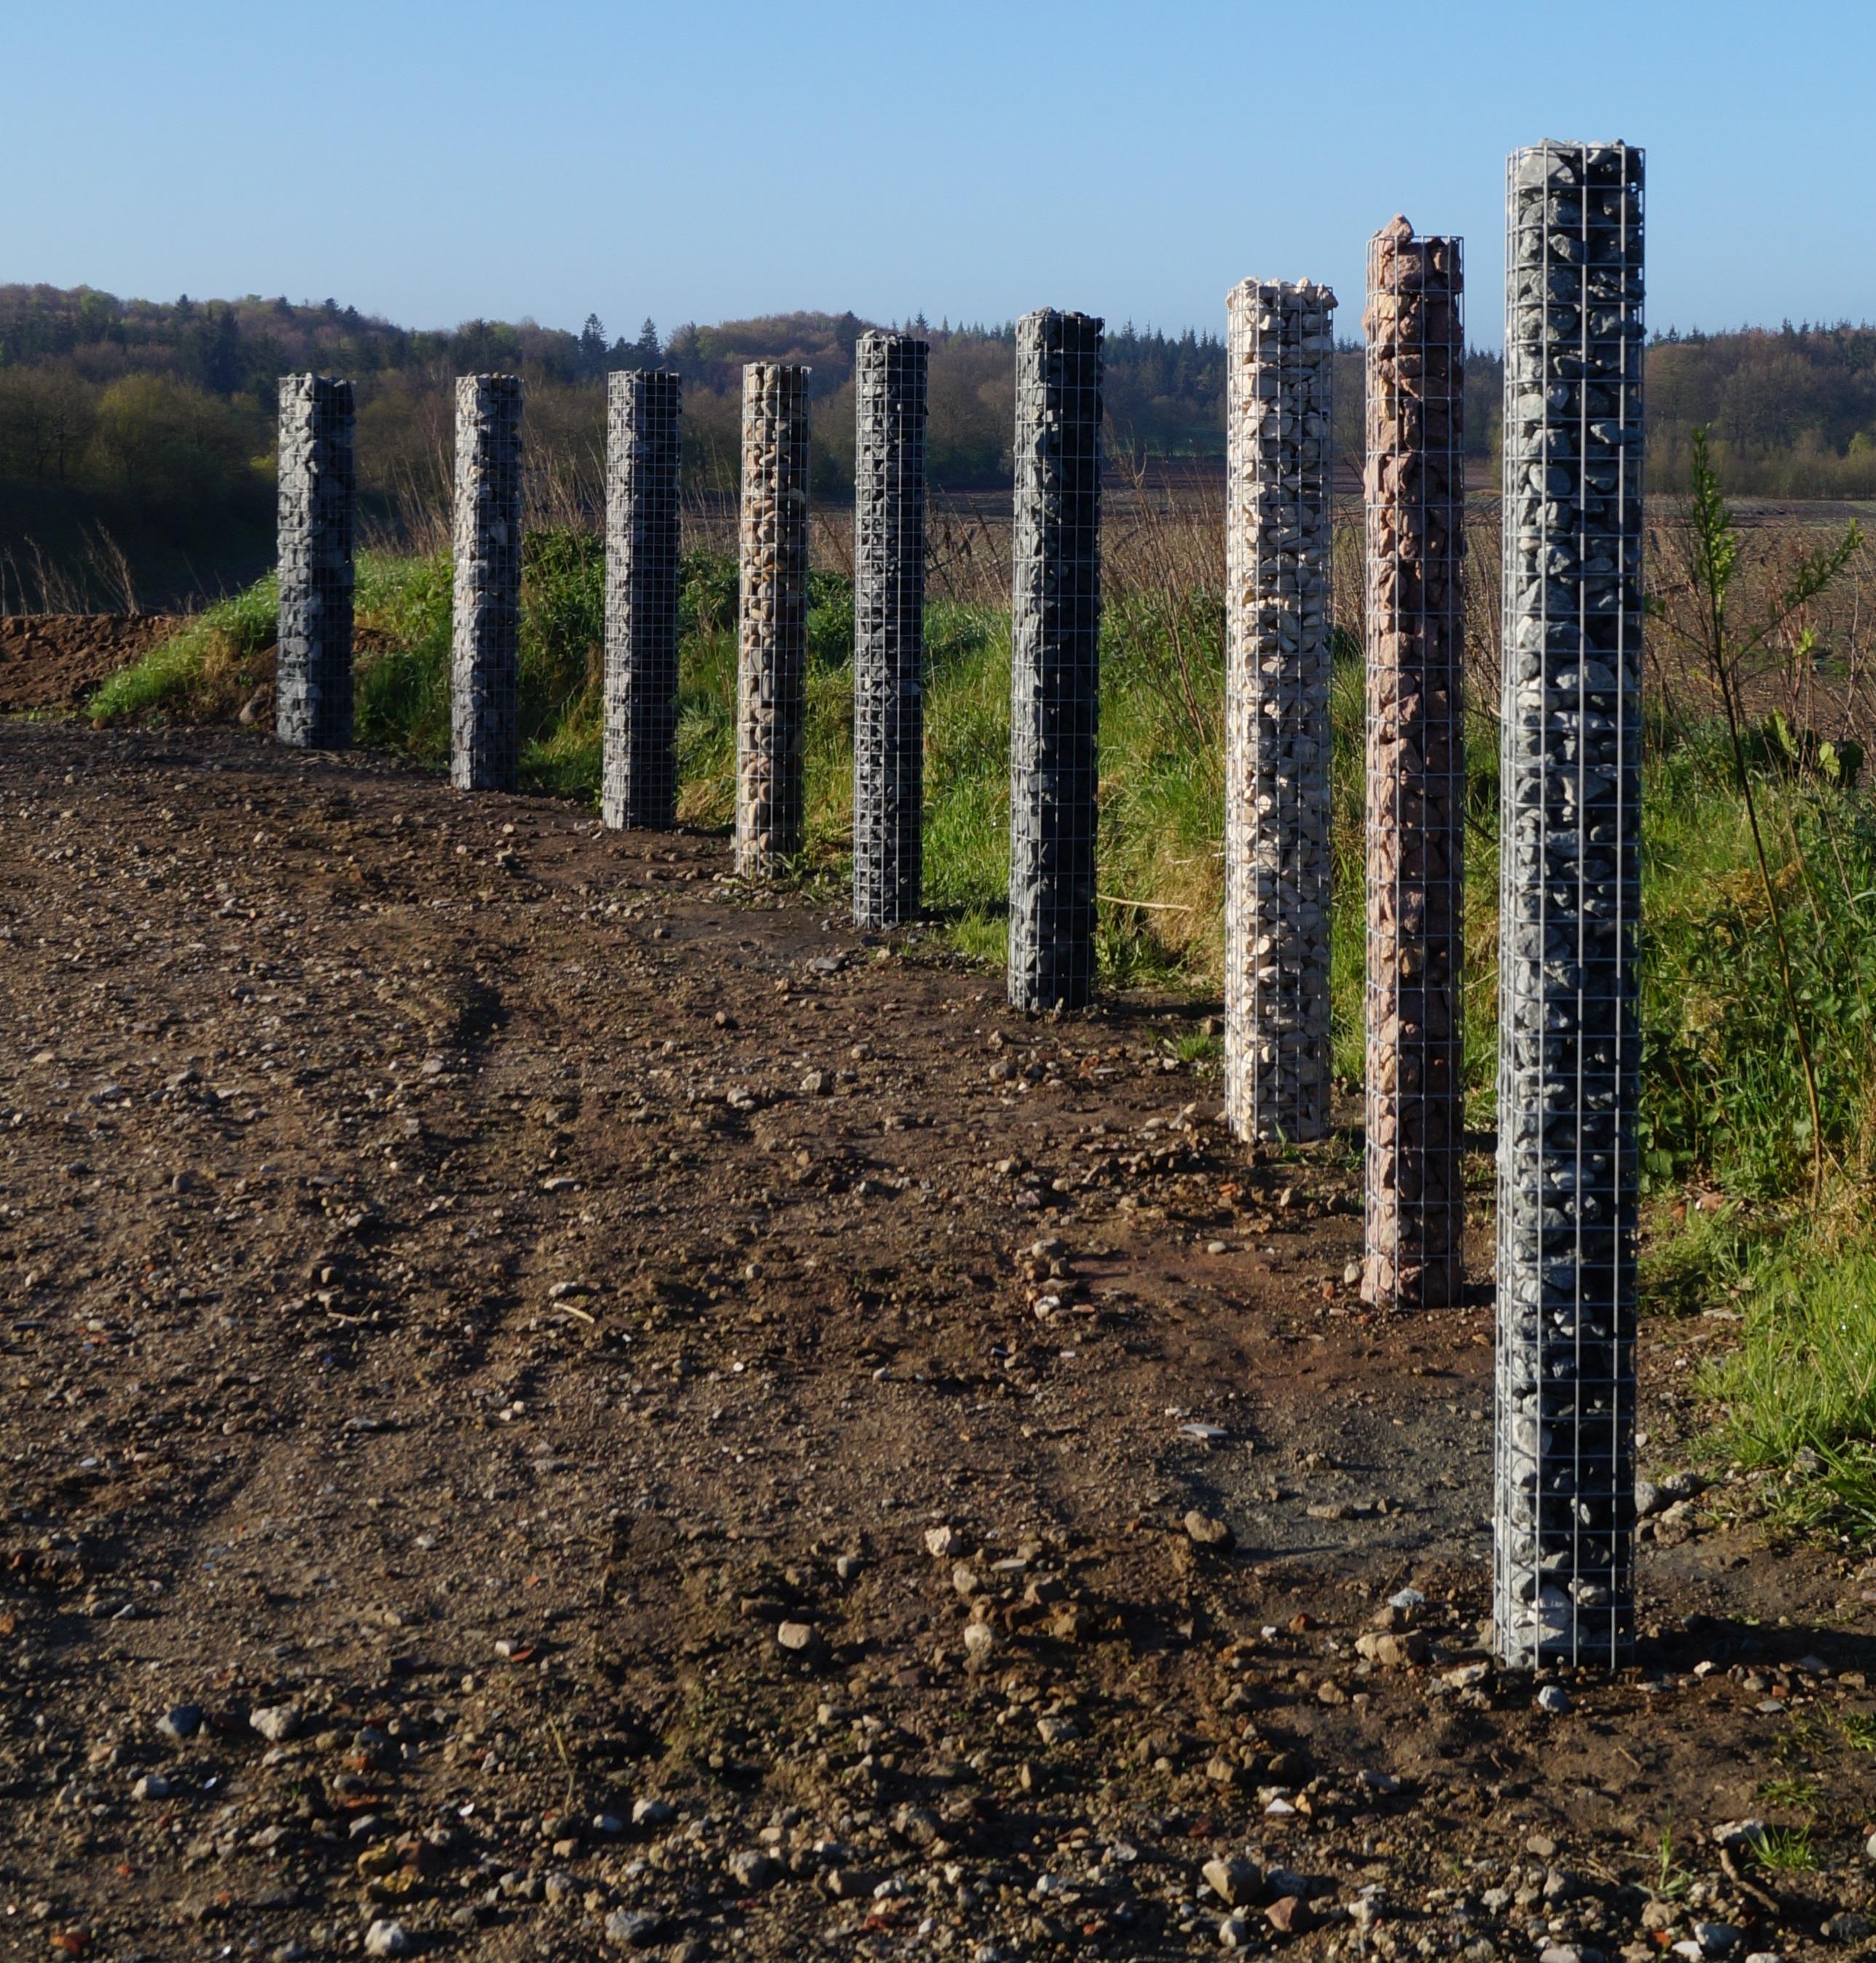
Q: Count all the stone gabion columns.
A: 9